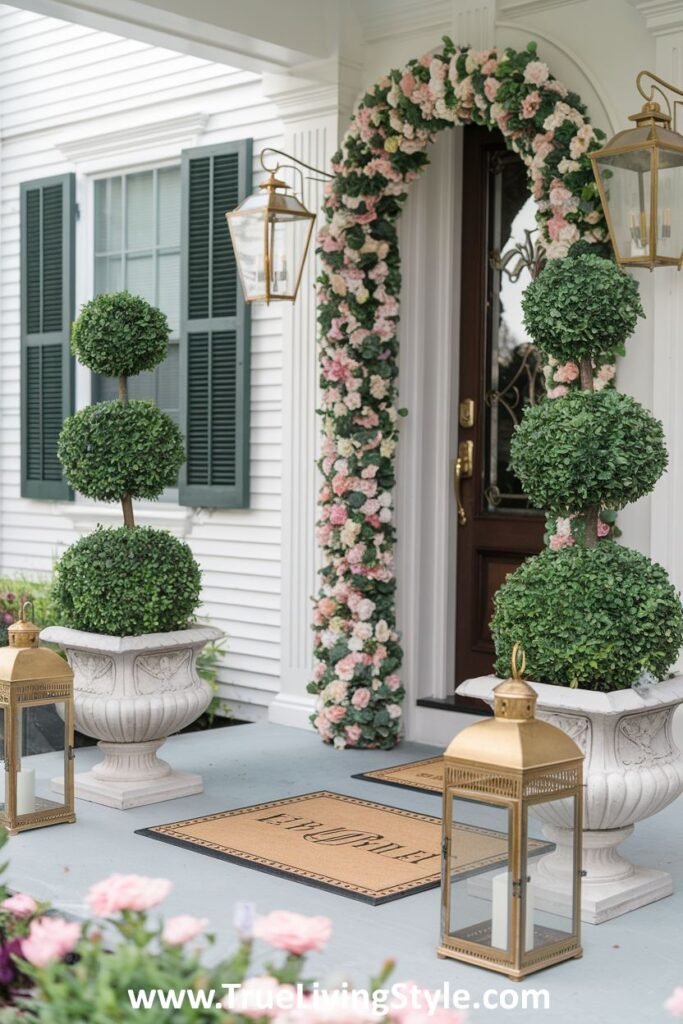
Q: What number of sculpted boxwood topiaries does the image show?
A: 2